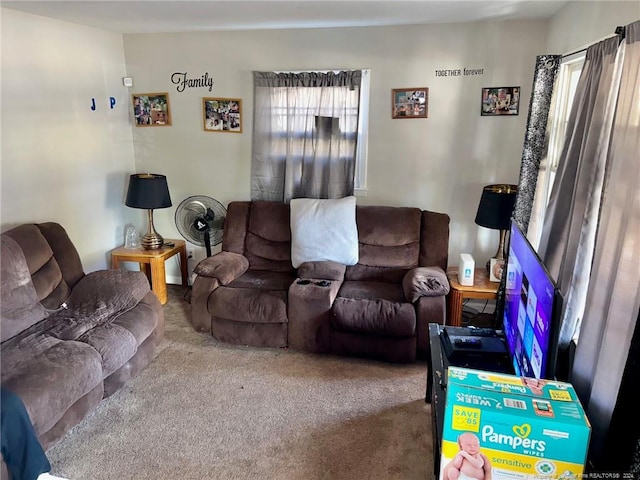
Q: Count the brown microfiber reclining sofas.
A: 2